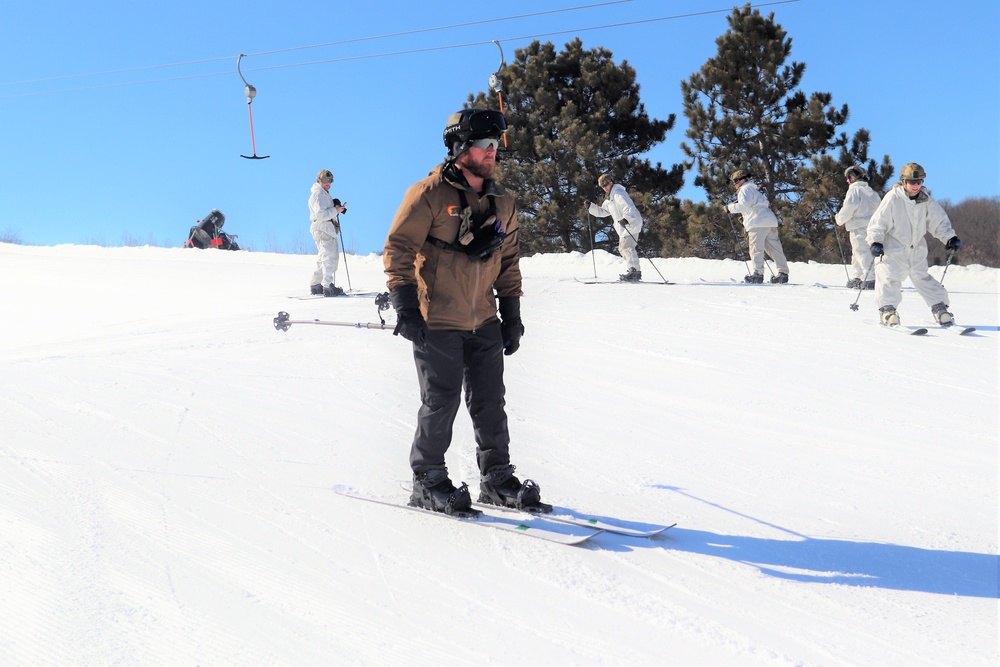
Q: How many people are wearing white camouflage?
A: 5